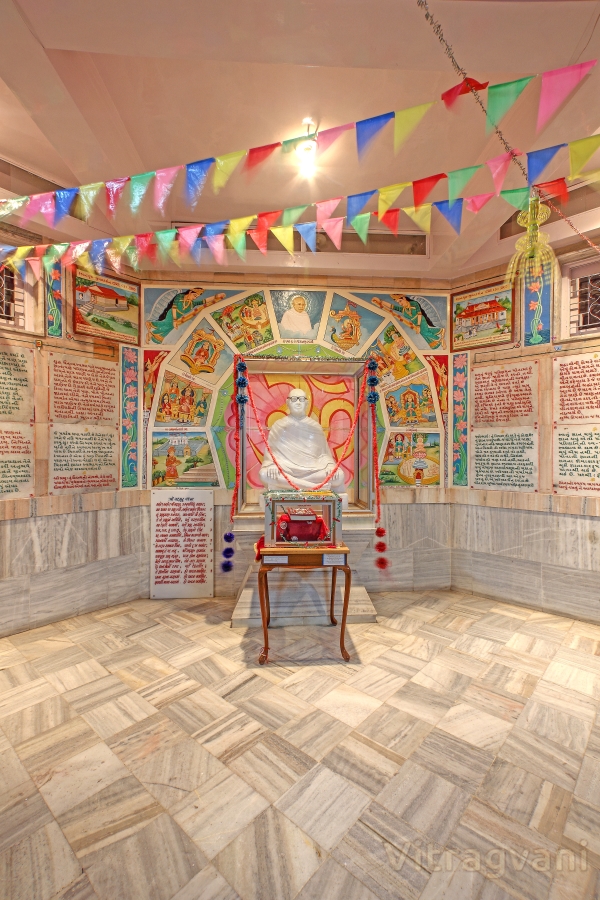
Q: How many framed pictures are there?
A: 2